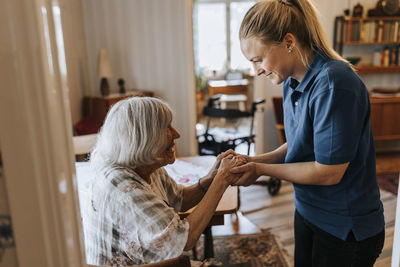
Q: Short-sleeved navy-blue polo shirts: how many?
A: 1